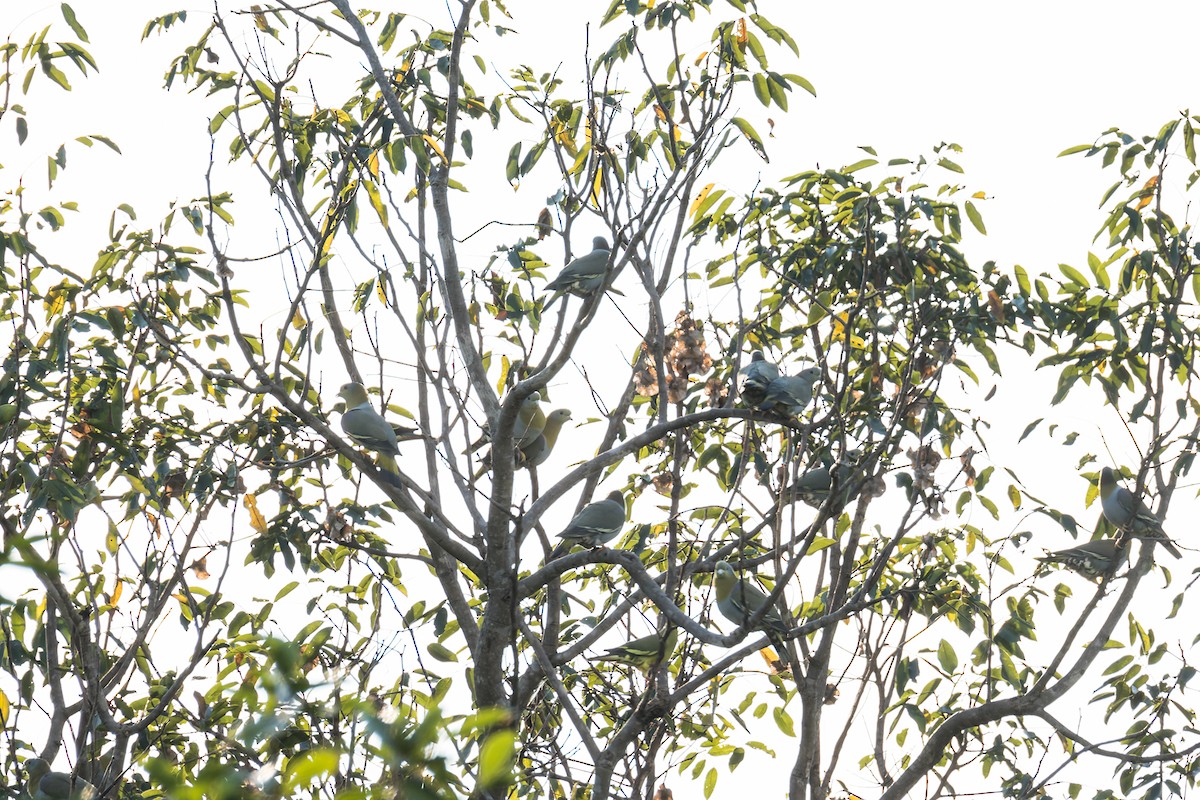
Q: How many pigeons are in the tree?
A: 13